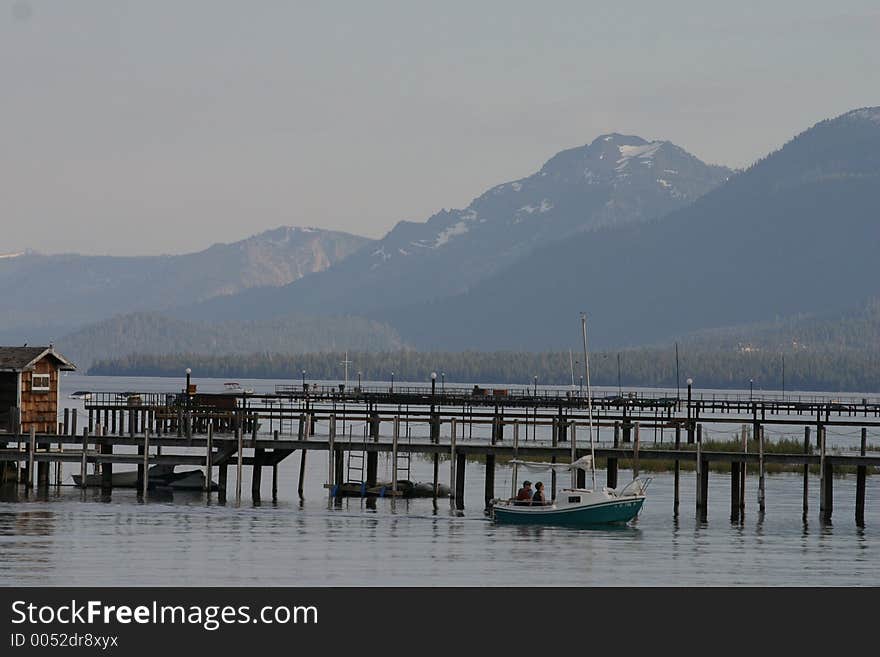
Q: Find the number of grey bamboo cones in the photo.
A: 0